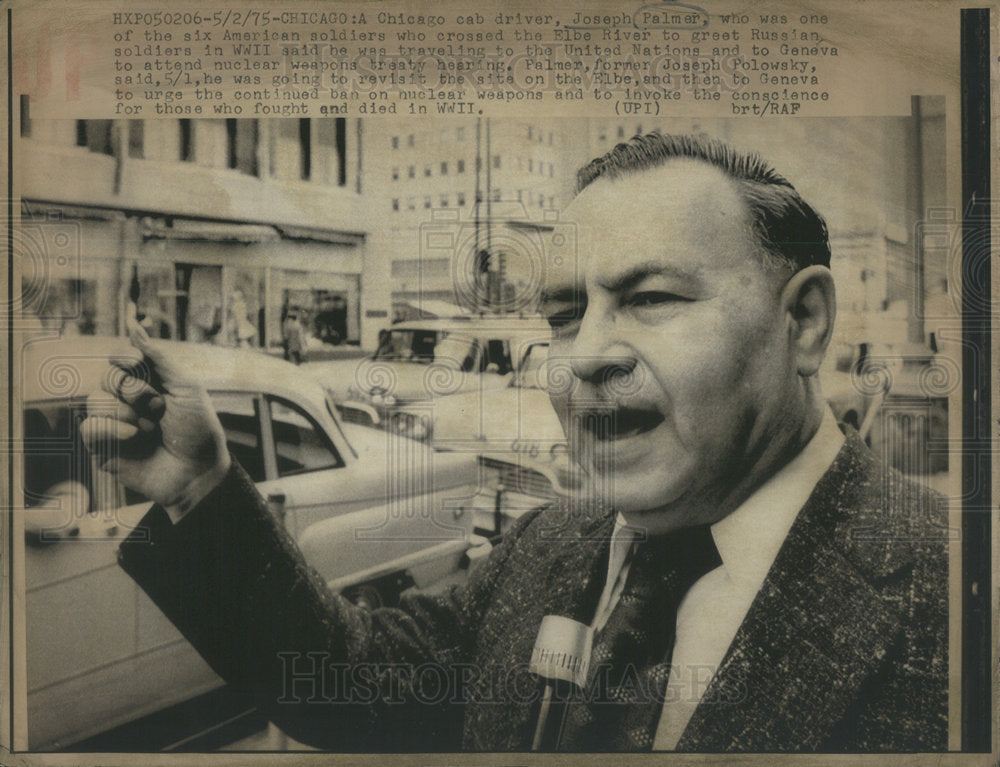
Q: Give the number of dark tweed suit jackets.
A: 1